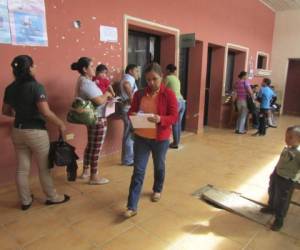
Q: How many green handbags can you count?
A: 1